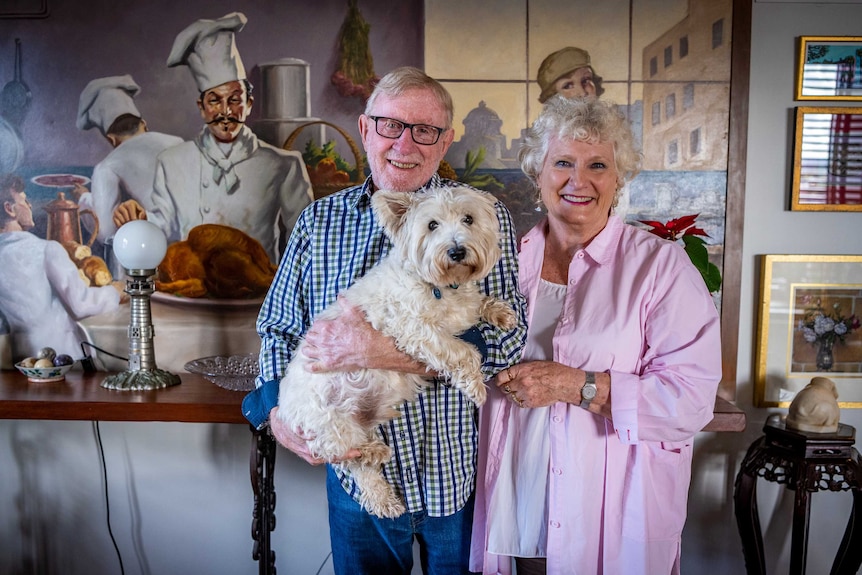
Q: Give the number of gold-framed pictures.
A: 3